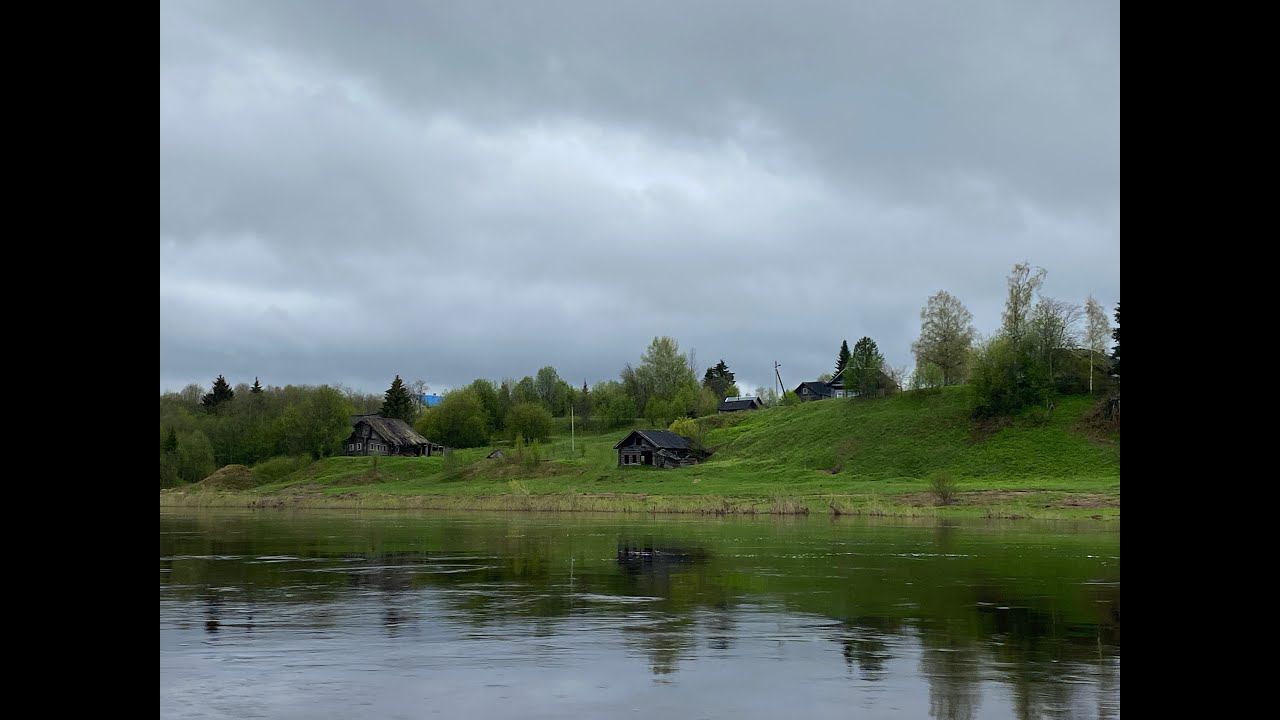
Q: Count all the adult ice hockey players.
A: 0